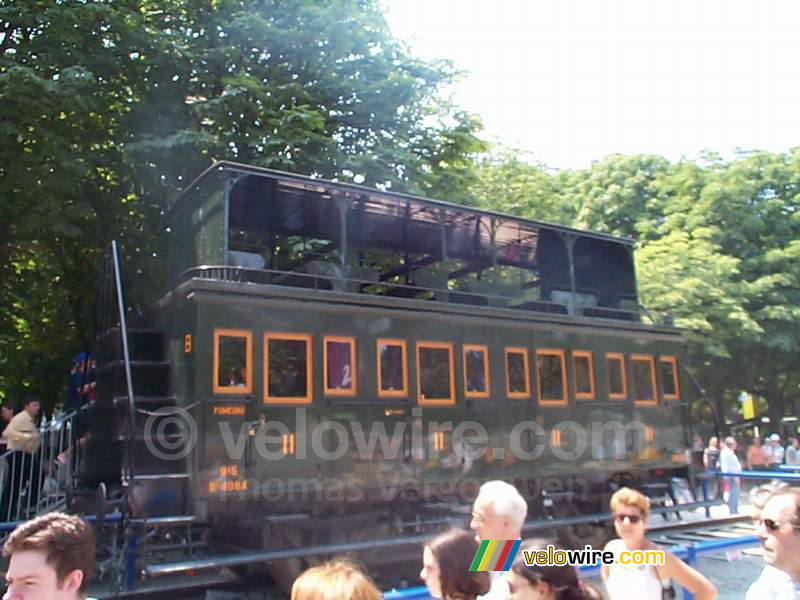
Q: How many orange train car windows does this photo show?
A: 12